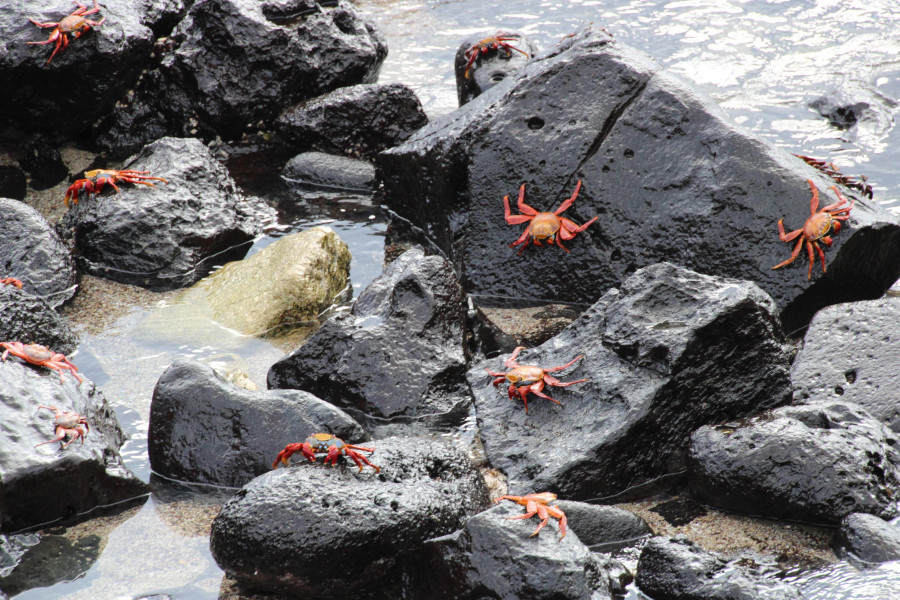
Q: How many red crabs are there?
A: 12